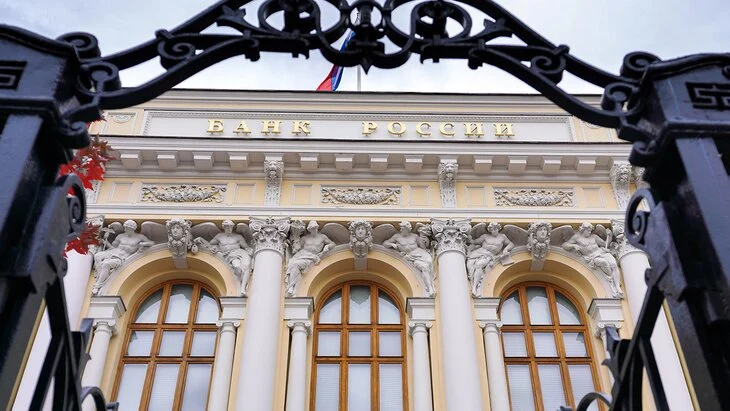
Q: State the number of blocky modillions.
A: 12